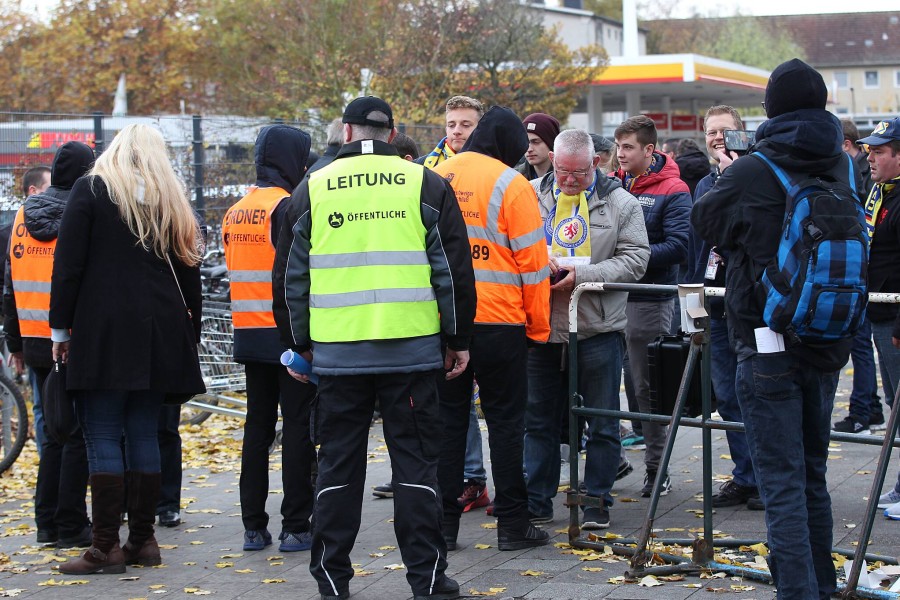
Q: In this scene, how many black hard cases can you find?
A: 1